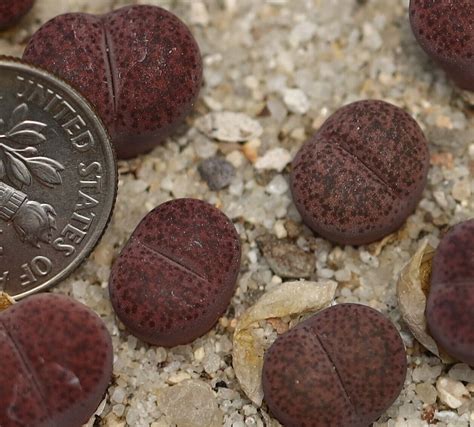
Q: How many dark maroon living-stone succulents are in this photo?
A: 8